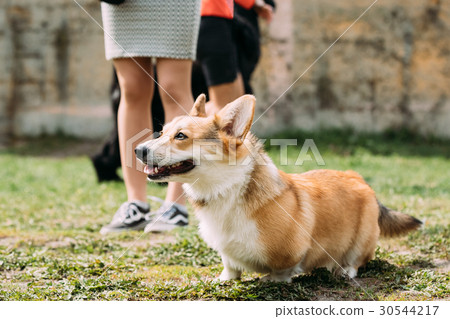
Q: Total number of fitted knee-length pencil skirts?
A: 1